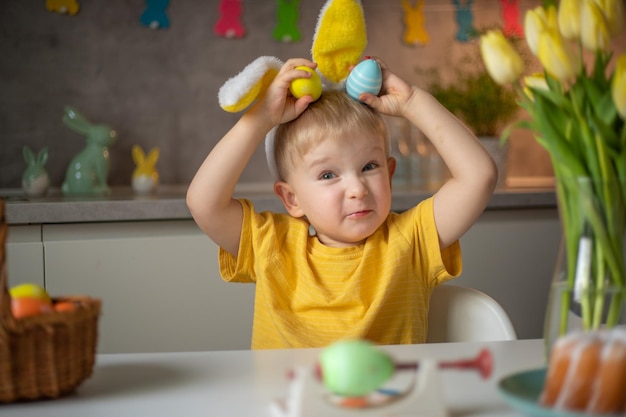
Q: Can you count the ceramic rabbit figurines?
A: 3